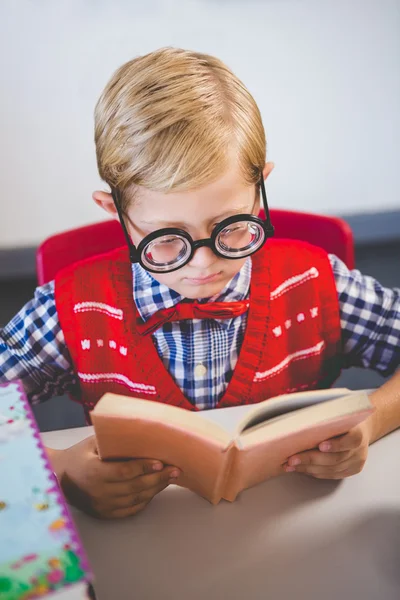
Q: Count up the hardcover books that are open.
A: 1